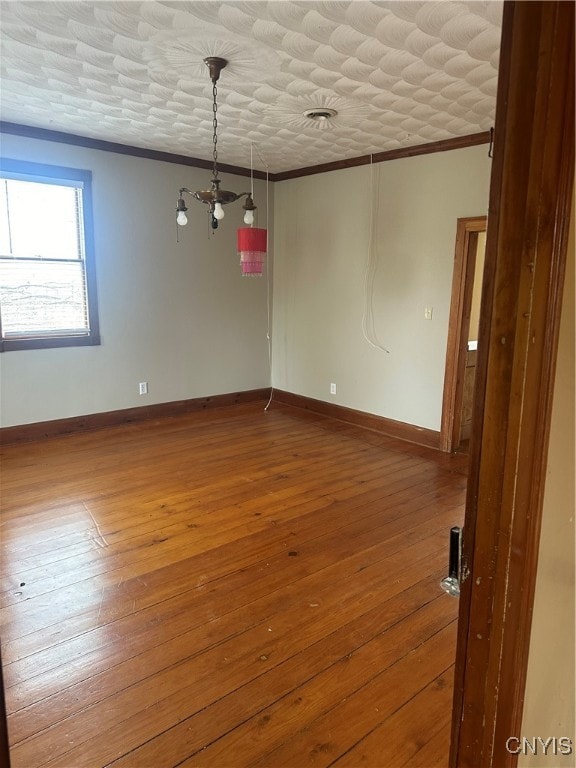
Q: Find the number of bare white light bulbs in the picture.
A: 3